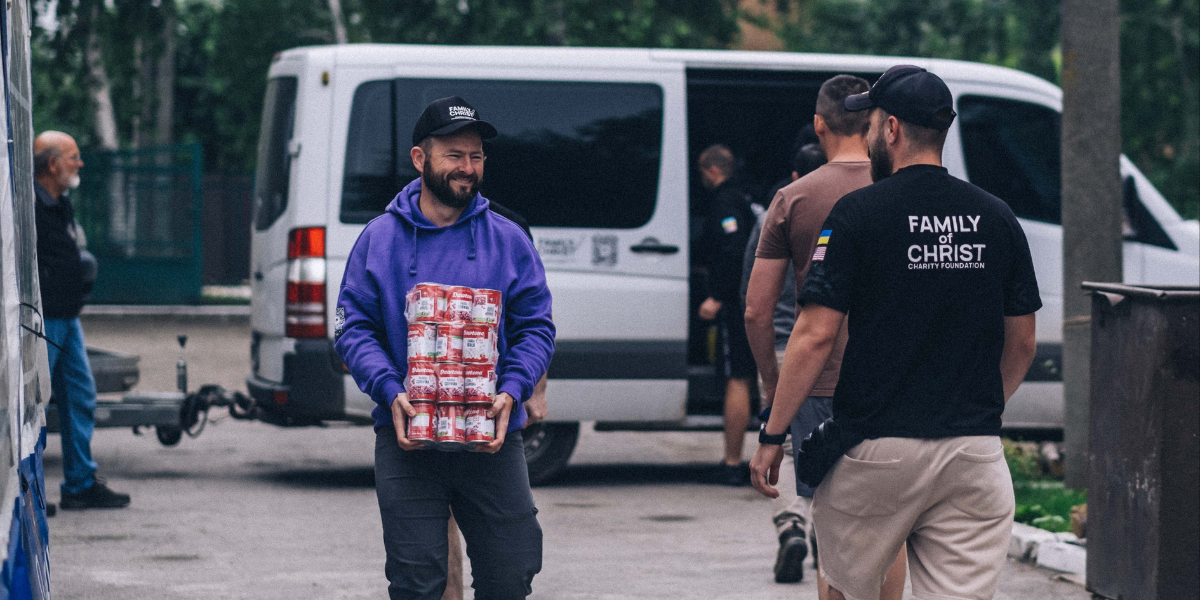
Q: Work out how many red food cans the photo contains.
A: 12